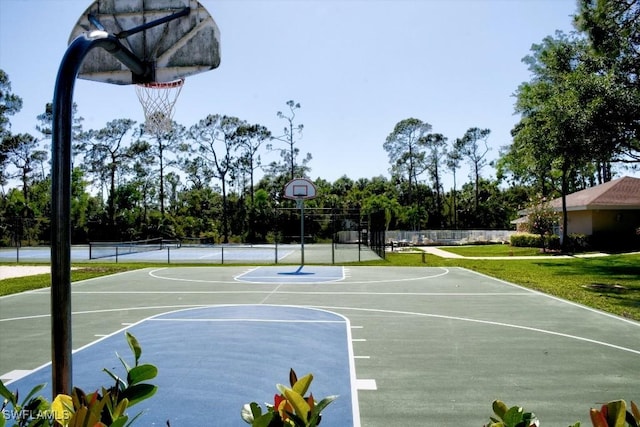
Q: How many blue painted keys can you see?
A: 2